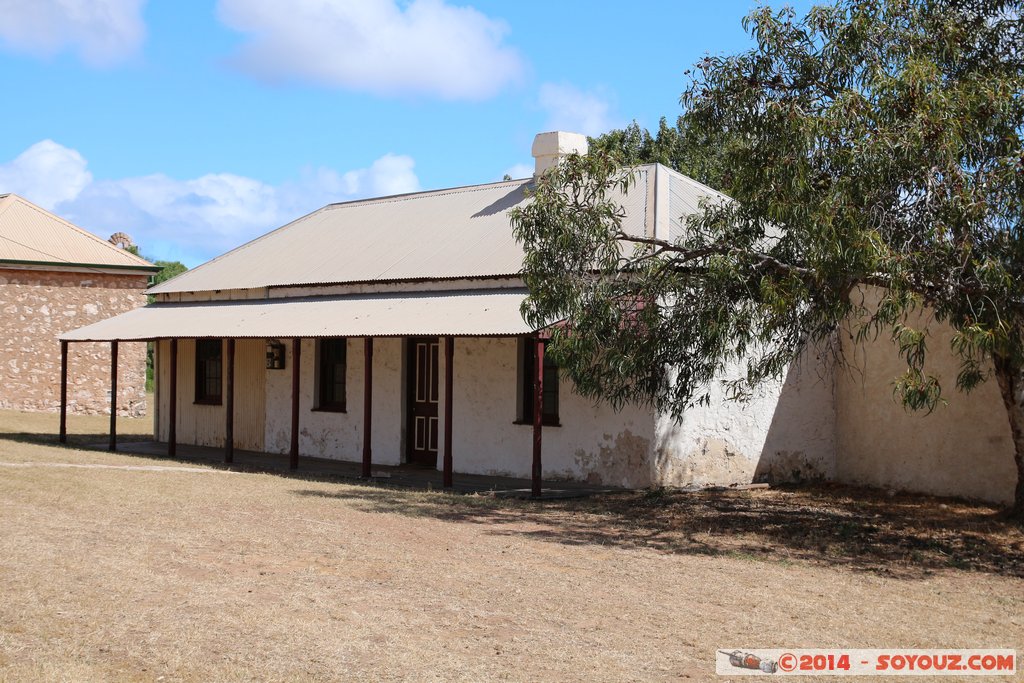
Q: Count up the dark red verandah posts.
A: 8